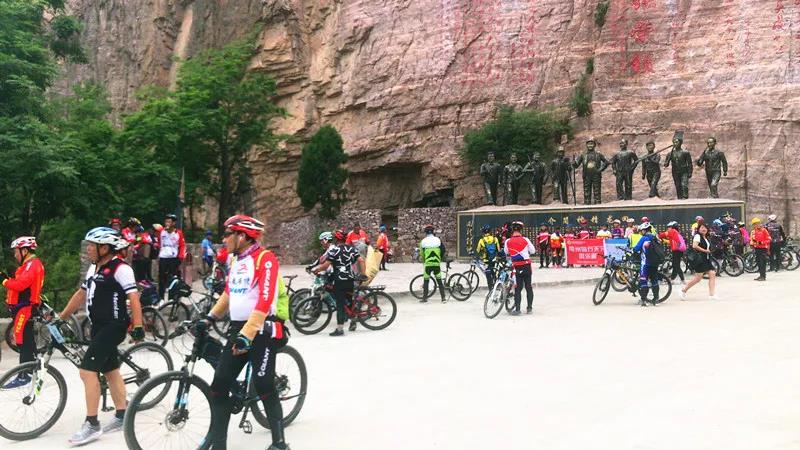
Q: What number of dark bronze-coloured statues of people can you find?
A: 9